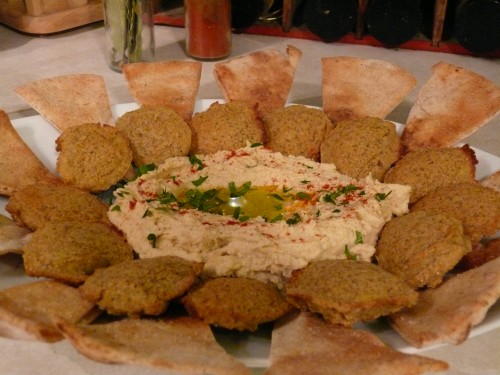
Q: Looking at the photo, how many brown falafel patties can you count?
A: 13